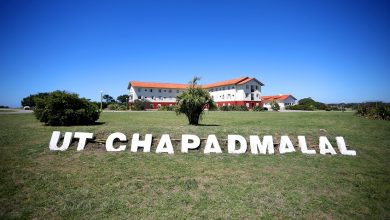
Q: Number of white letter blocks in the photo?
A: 13